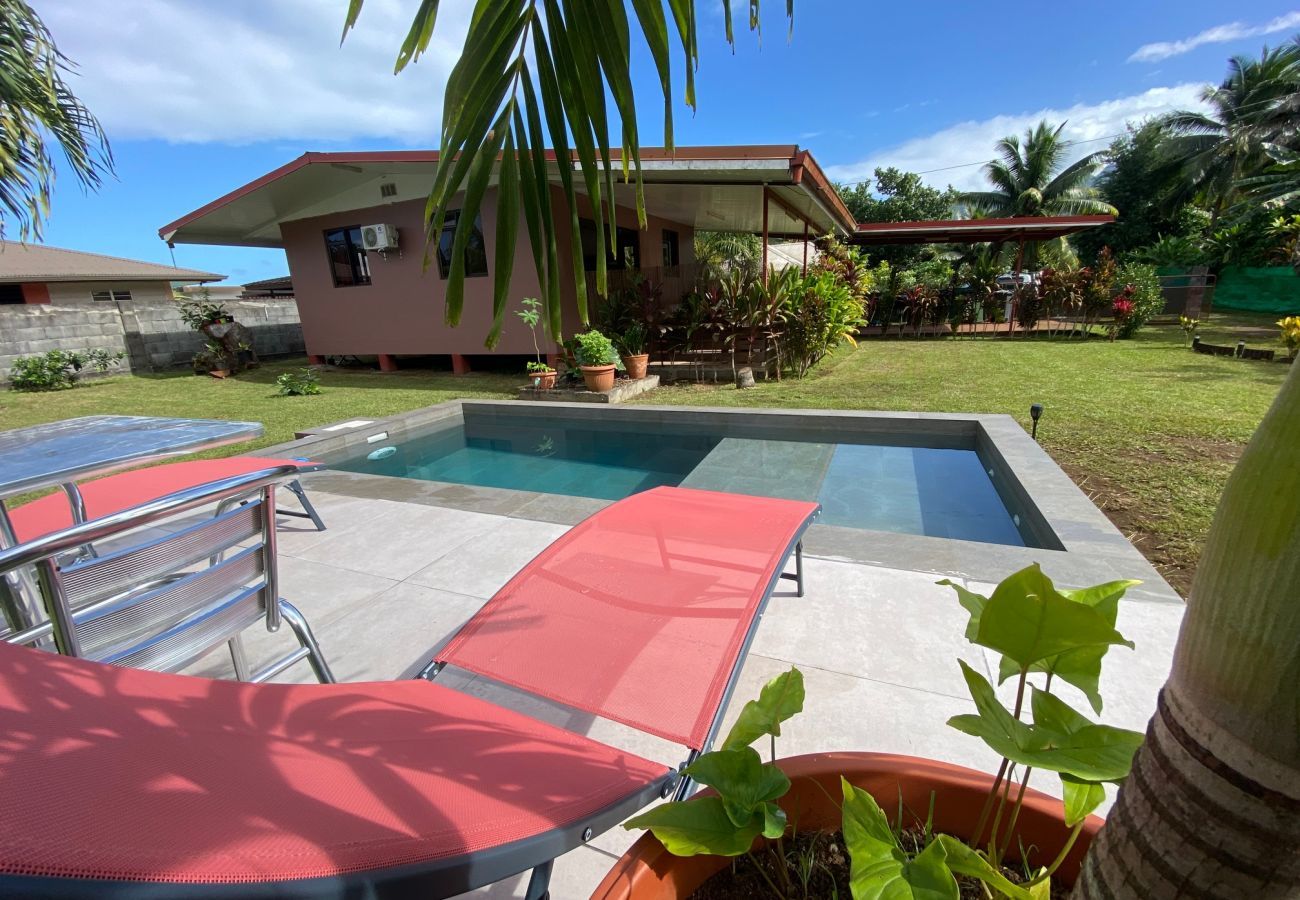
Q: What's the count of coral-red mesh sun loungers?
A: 2